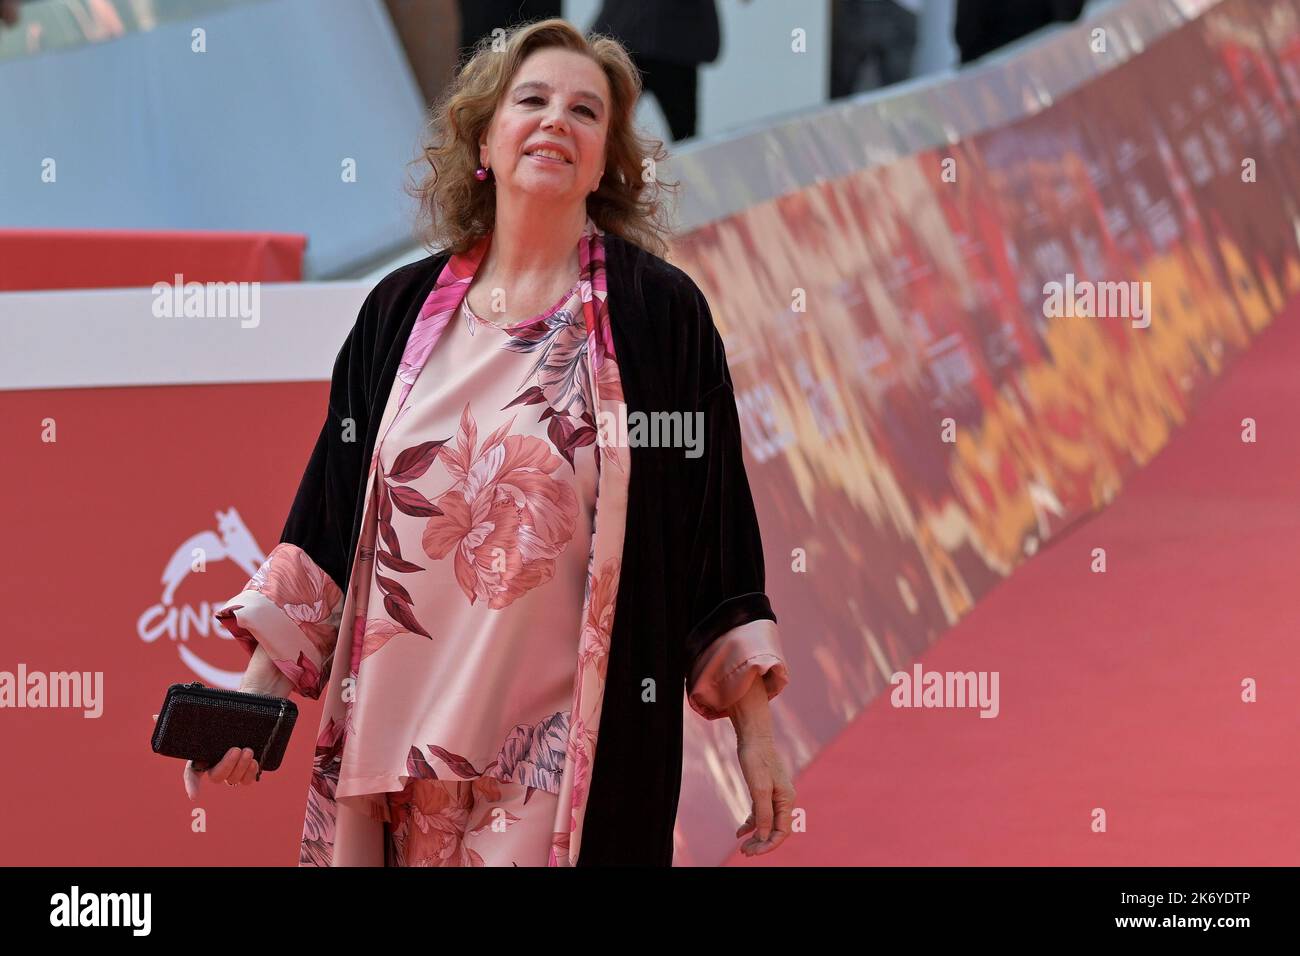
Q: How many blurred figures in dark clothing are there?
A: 4